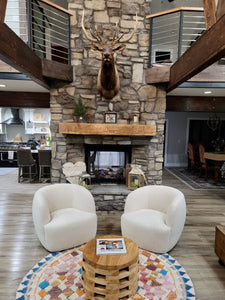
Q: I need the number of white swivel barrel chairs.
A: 2